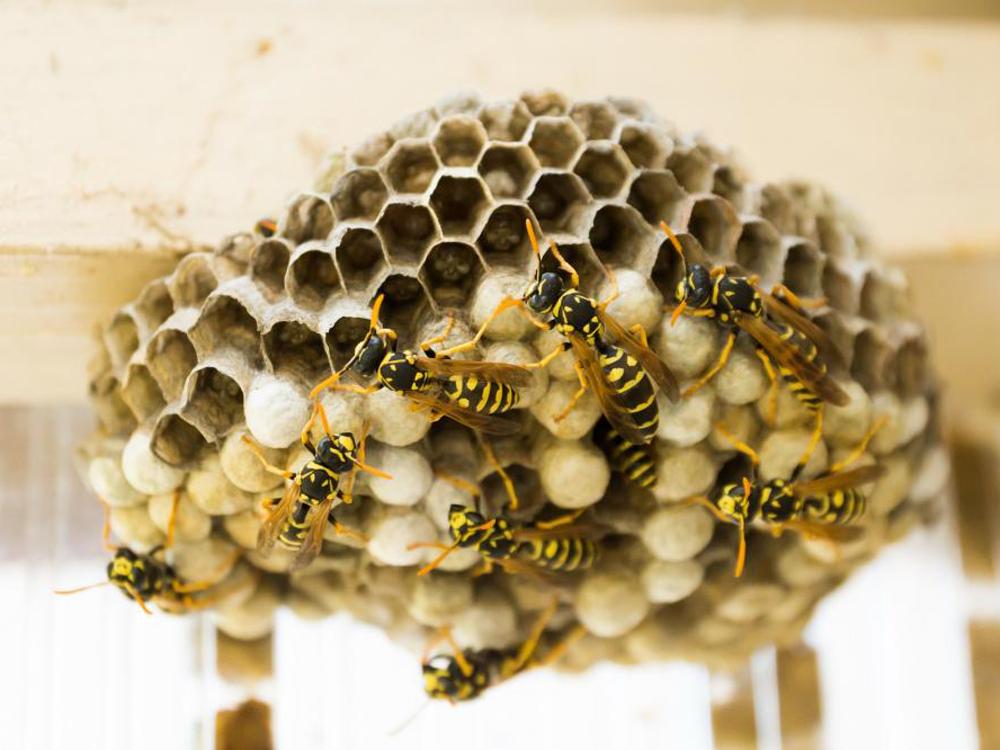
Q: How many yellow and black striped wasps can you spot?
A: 9